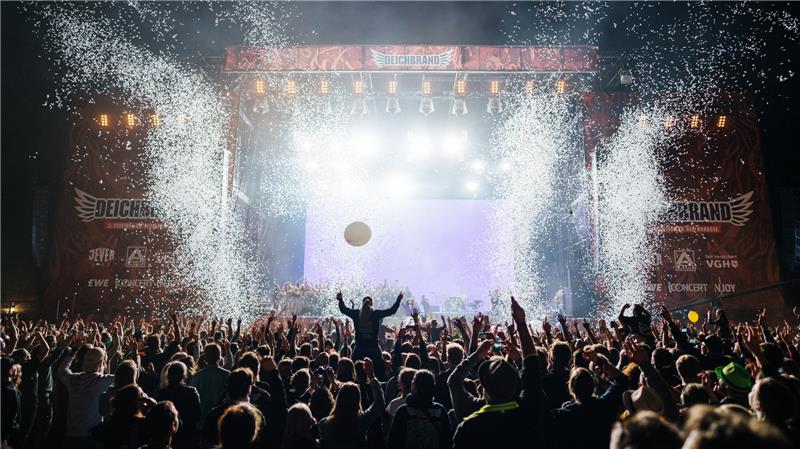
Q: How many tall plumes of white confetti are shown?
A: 4